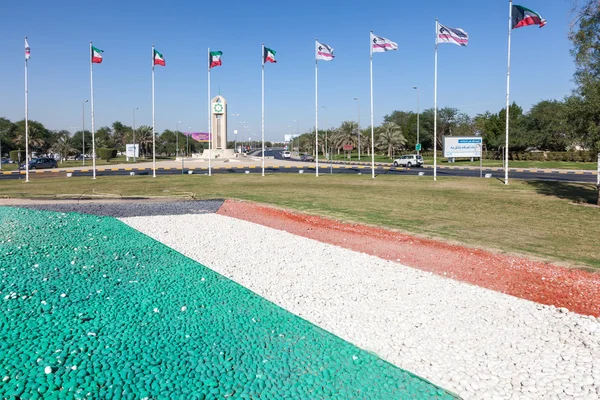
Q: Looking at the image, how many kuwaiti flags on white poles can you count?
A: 5